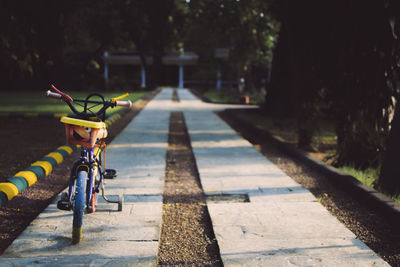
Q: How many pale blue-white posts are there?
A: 4